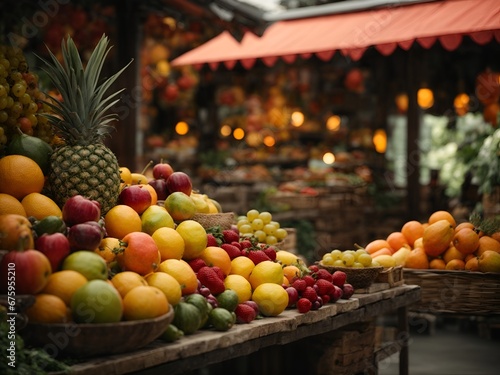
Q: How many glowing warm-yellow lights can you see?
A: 11